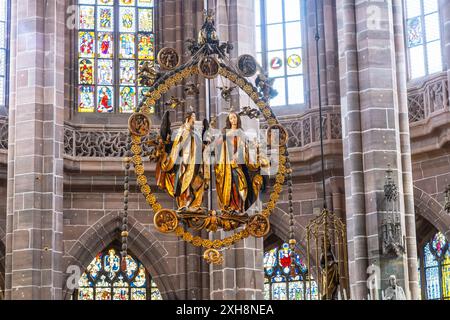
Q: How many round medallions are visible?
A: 7